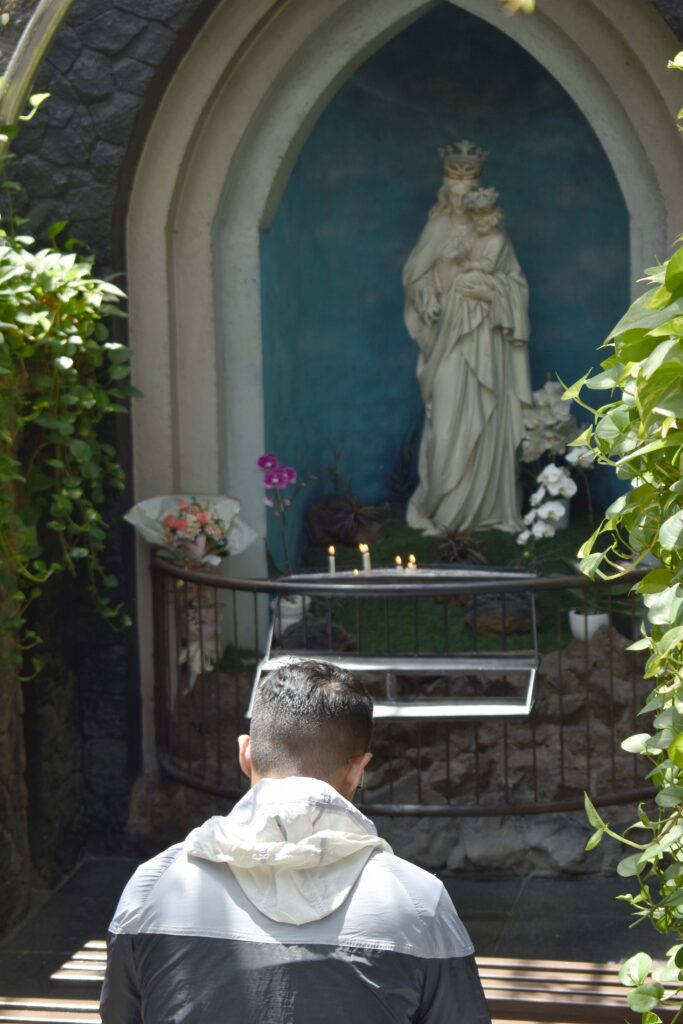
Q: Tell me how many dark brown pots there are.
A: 0